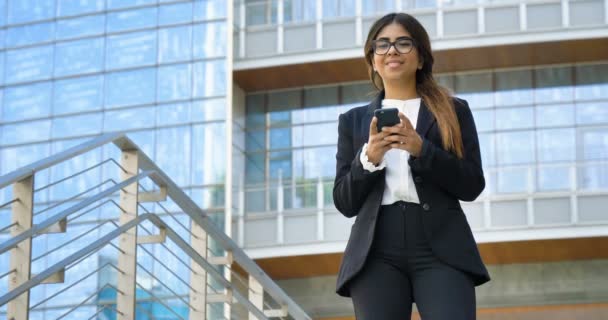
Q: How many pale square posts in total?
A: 4